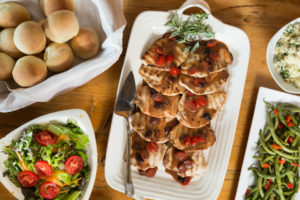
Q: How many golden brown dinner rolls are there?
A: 9